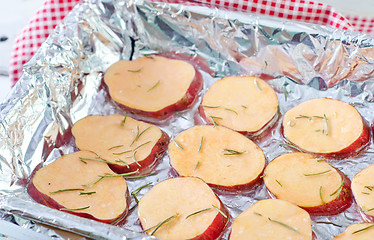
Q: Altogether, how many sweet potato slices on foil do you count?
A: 11